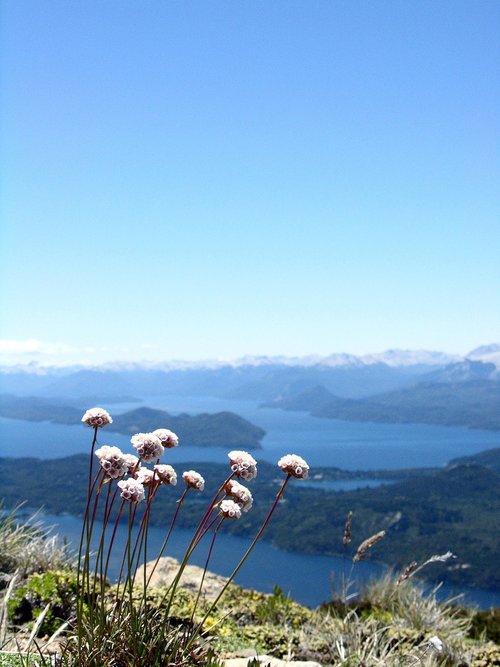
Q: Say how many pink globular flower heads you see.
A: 13